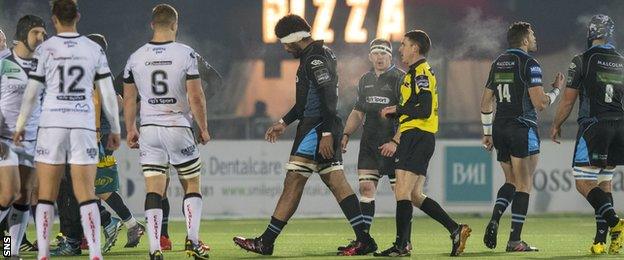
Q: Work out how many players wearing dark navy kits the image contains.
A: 4